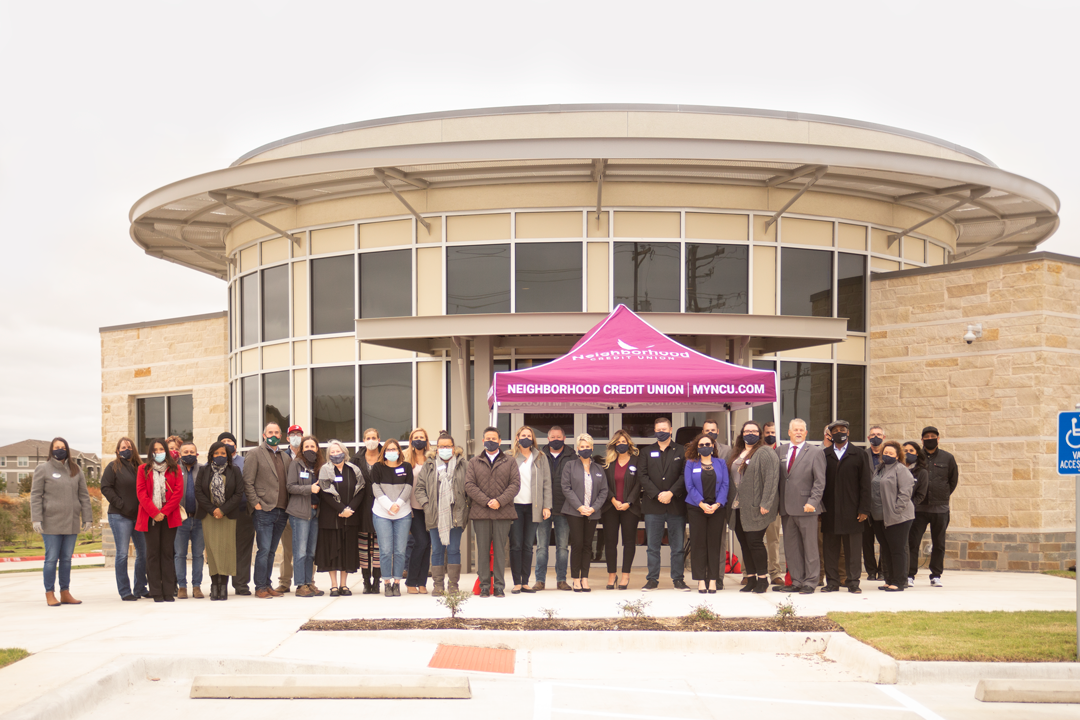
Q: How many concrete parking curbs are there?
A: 2